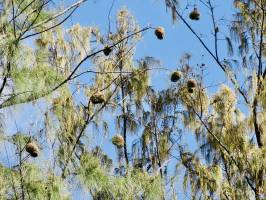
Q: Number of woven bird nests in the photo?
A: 8